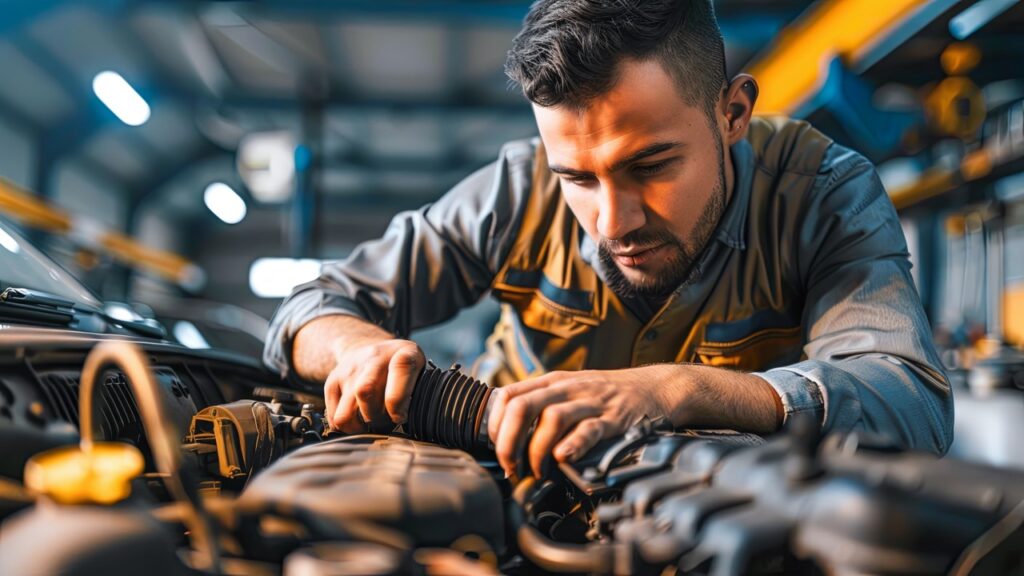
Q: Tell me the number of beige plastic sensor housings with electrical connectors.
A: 1